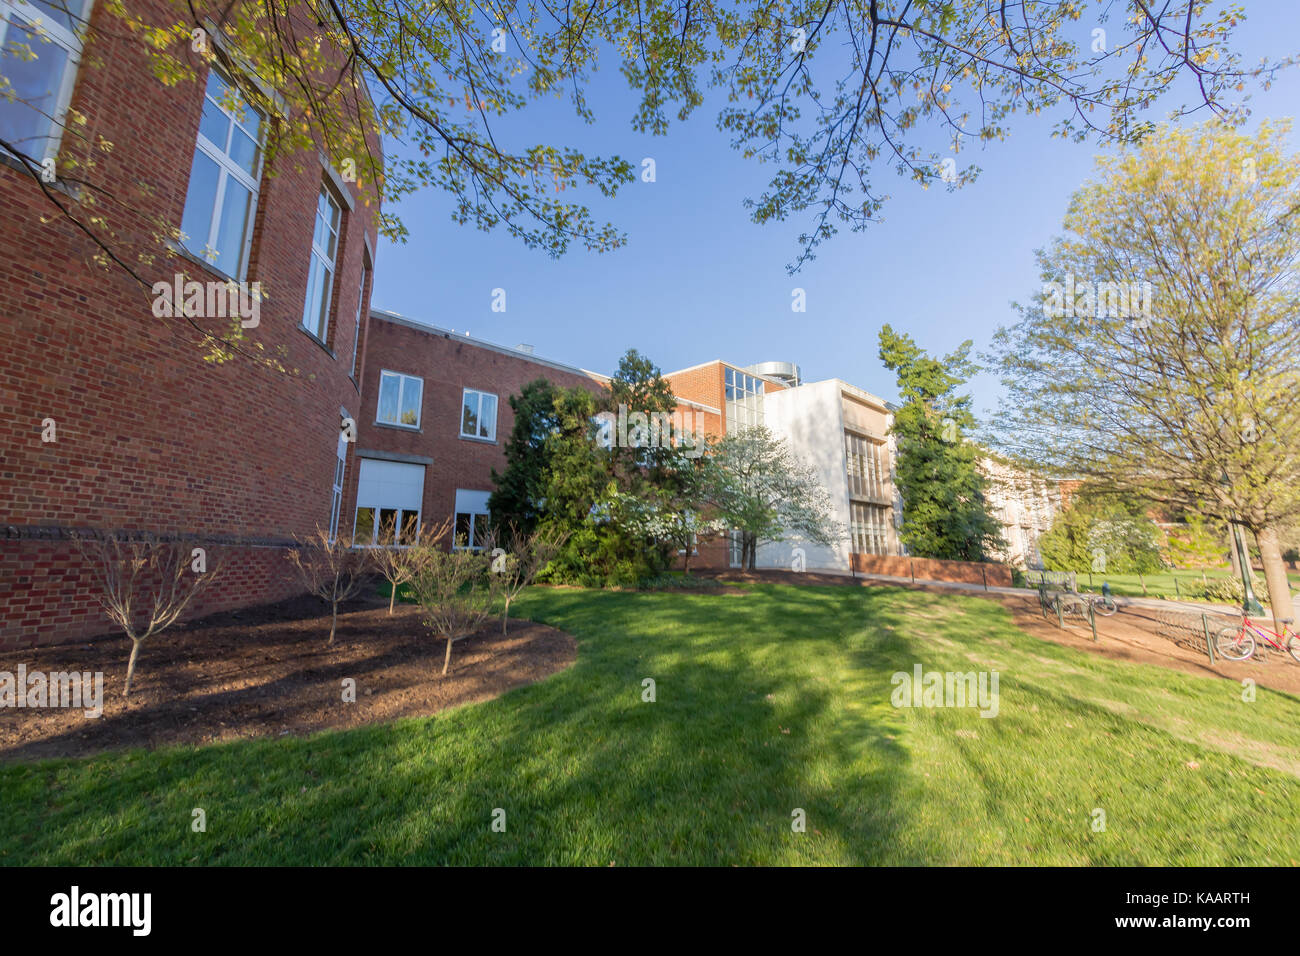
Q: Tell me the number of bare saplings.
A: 5